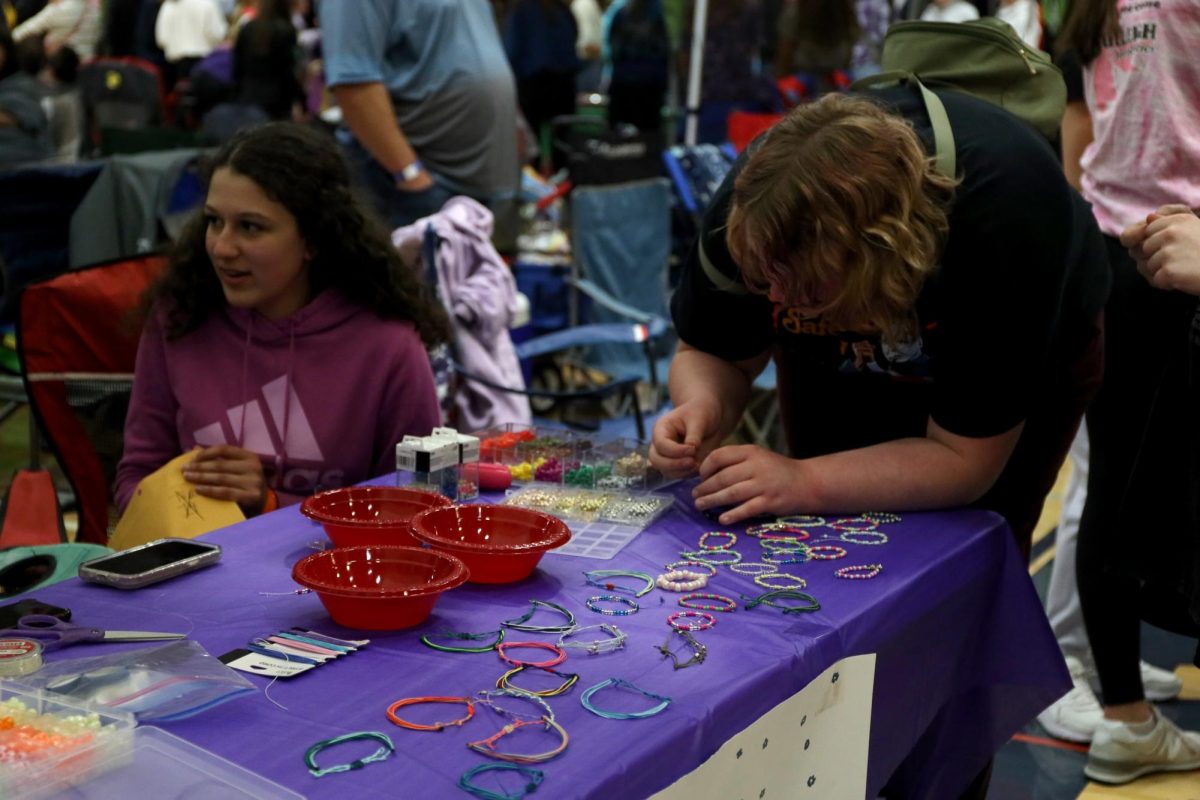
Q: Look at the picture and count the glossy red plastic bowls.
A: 3